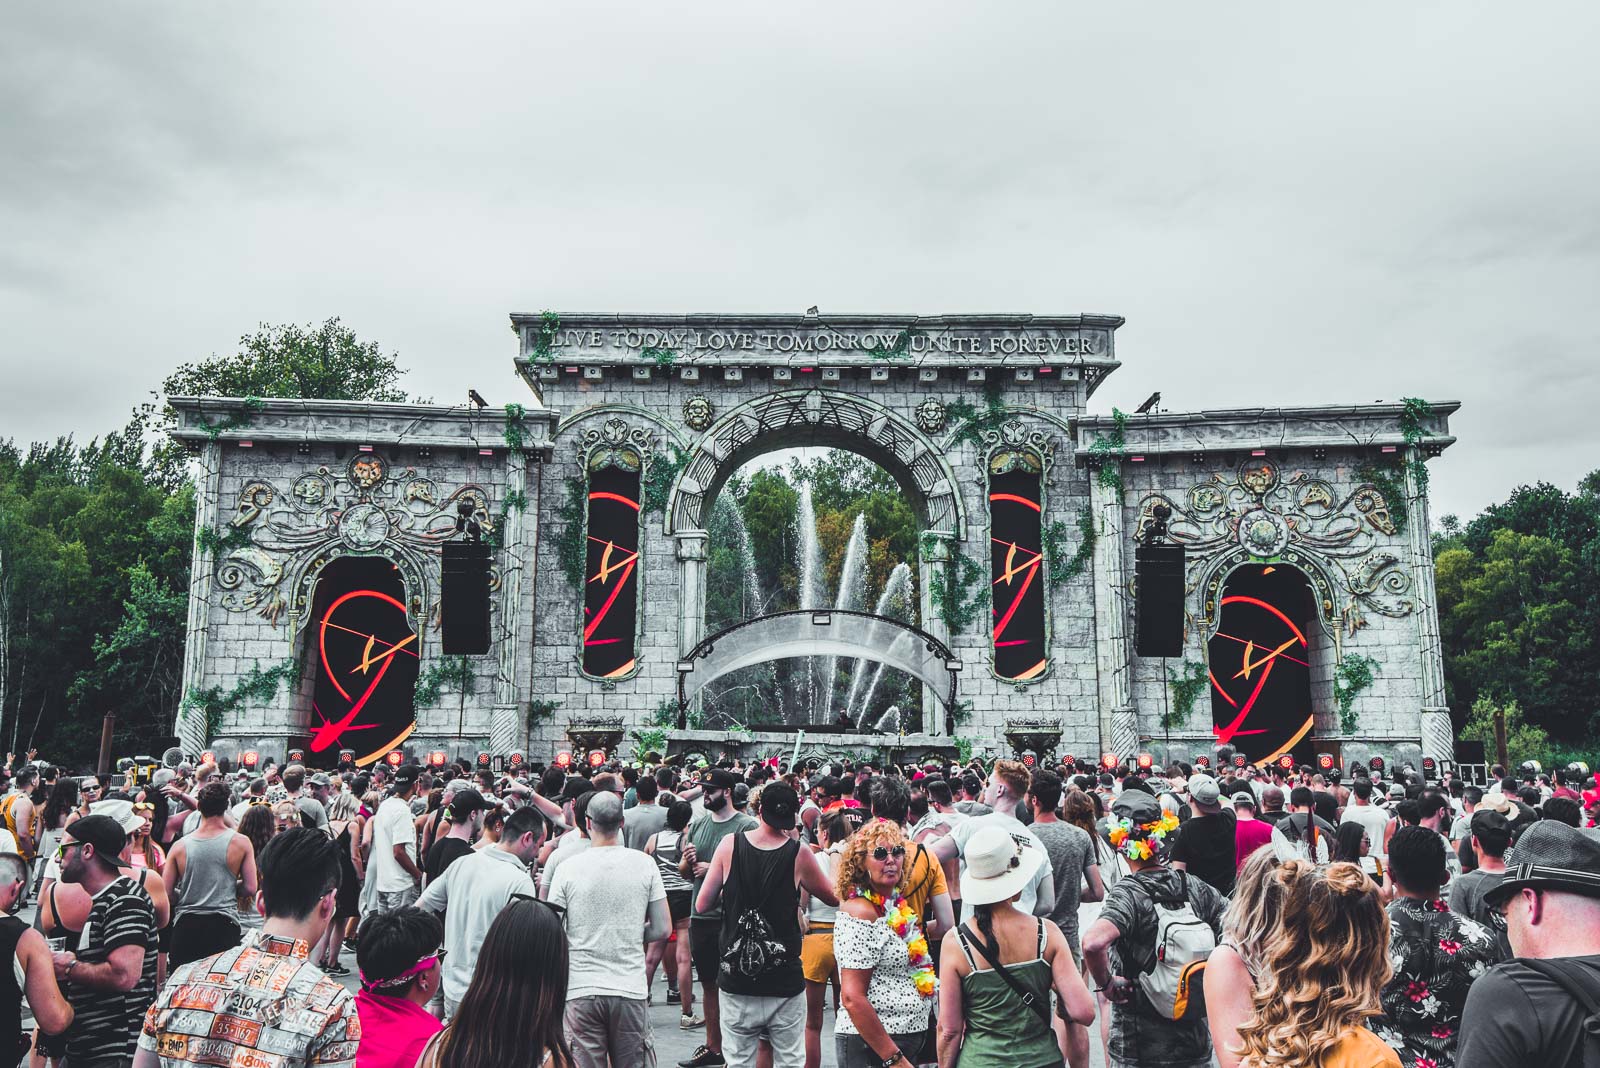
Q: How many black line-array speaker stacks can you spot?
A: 2